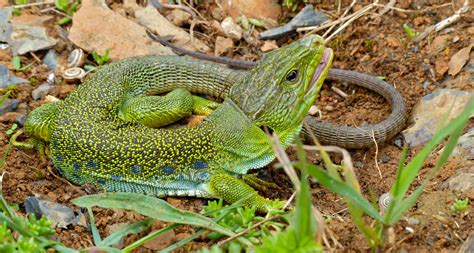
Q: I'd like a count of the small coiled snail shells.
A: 3